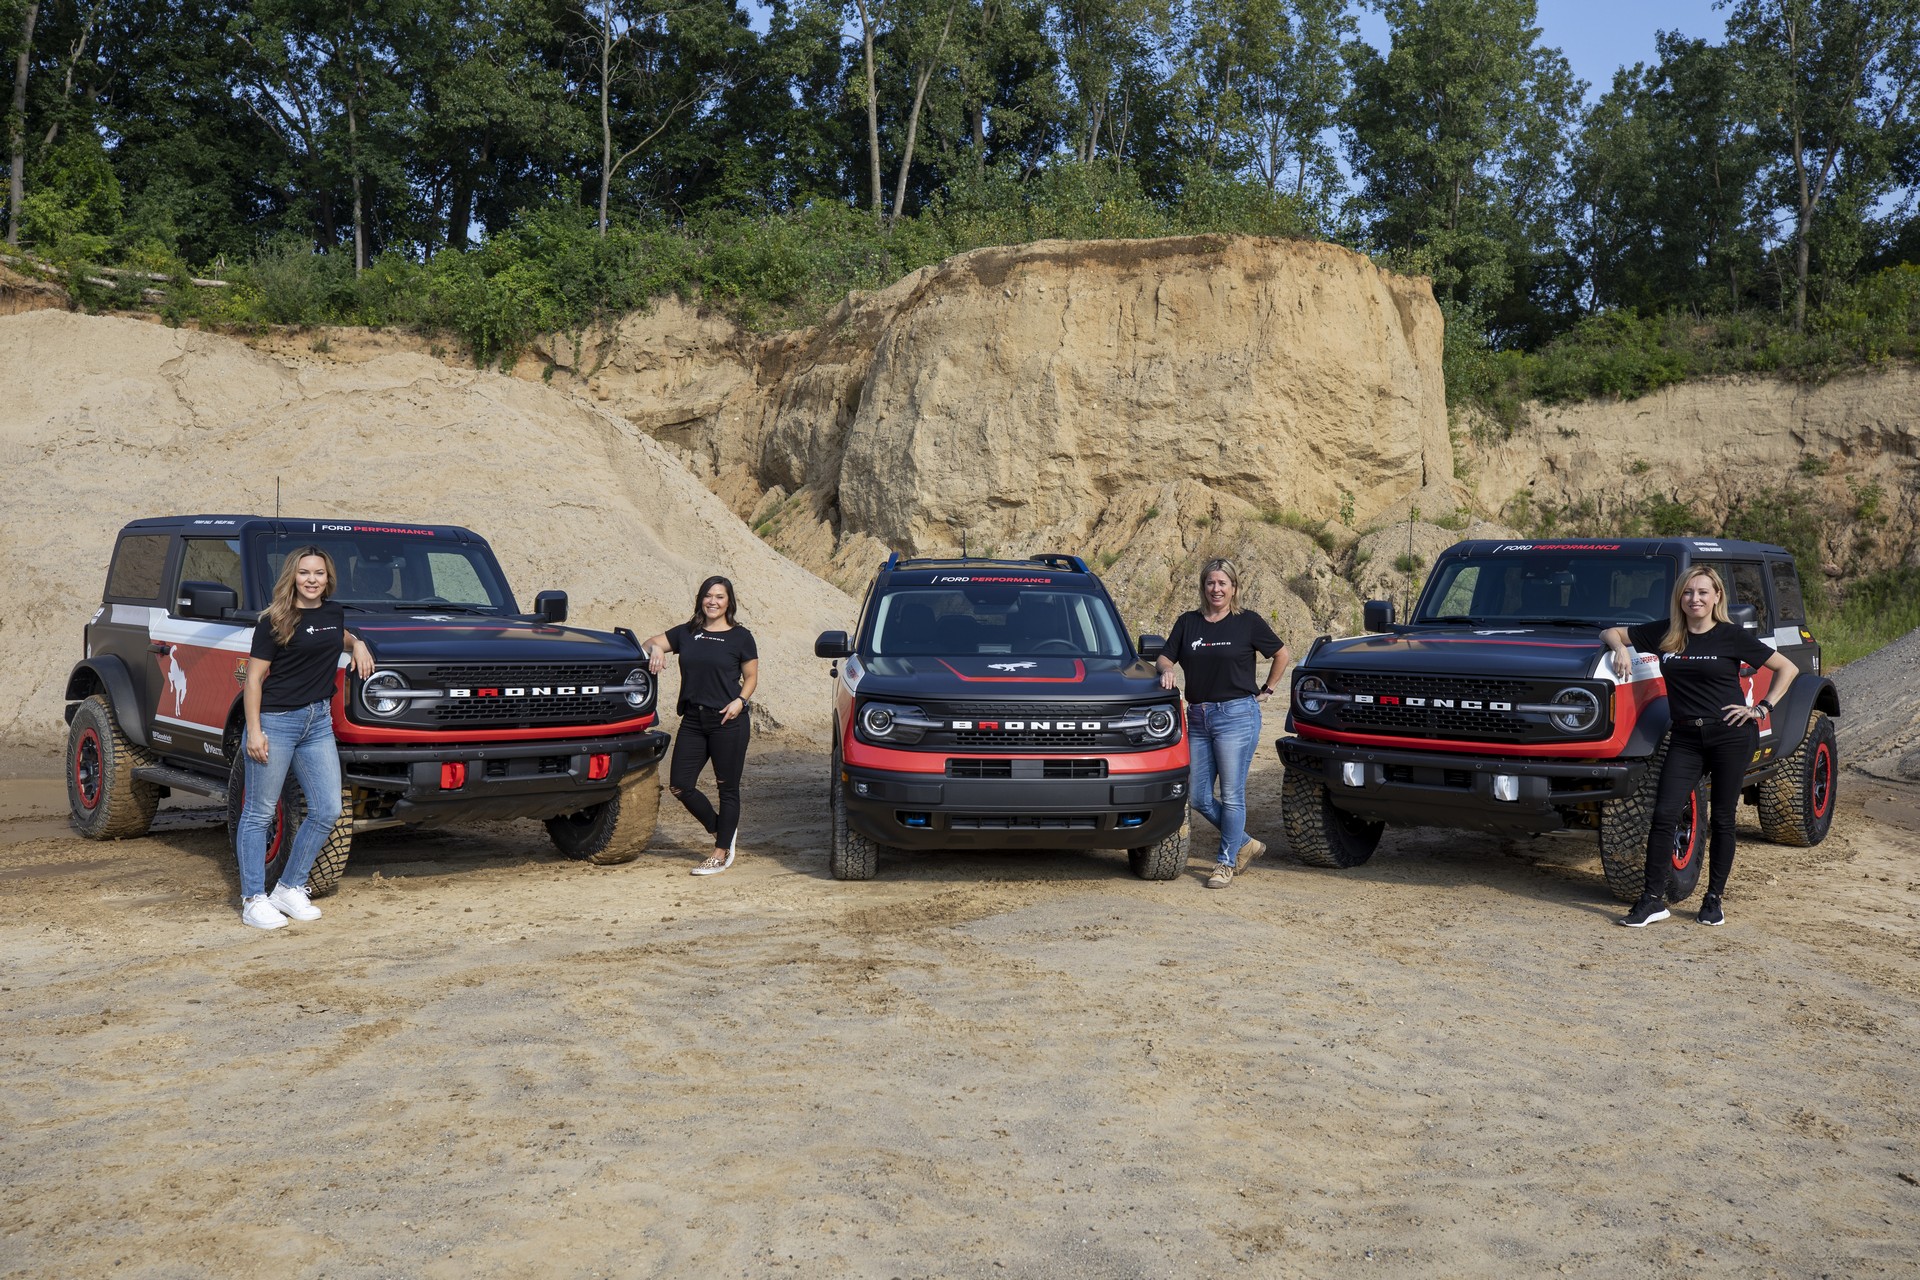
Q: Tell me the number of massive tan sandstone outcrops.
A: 1